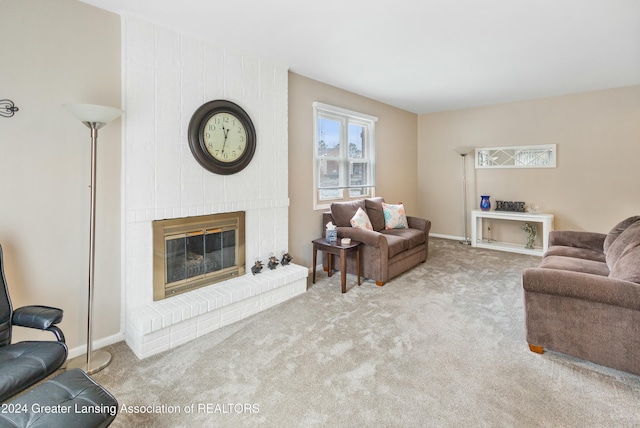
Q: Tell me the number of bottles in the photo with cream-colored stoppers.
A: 0